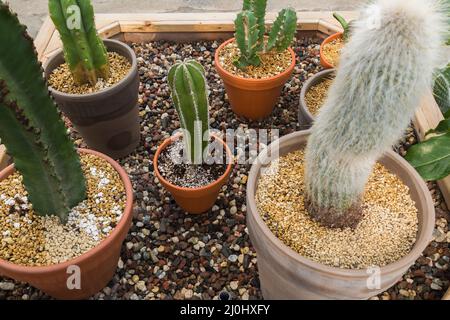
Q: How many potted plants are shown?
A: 7